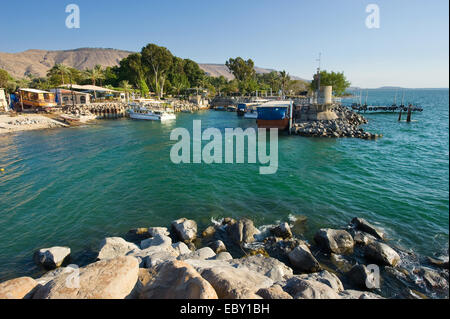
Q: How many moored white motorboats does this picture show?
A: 2